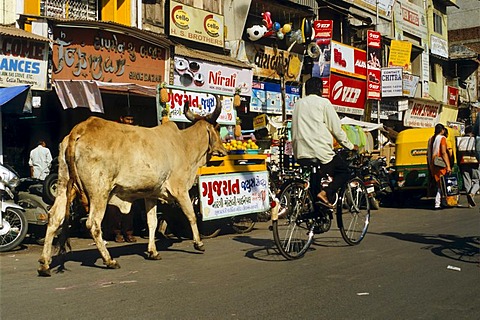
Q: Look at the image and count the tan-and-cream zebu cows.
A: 1